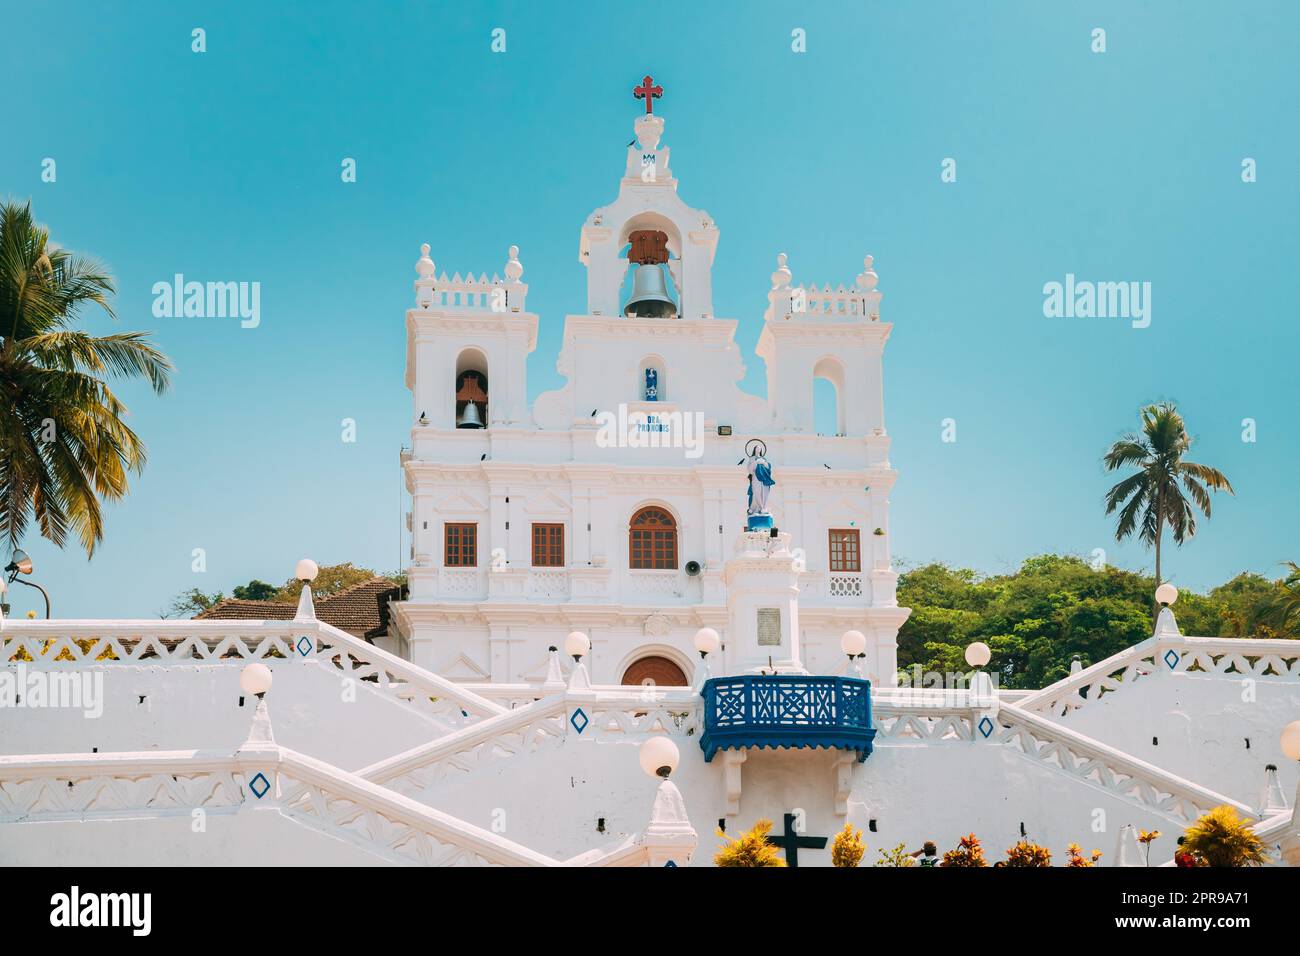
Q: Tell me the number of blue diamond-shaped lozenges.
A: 5